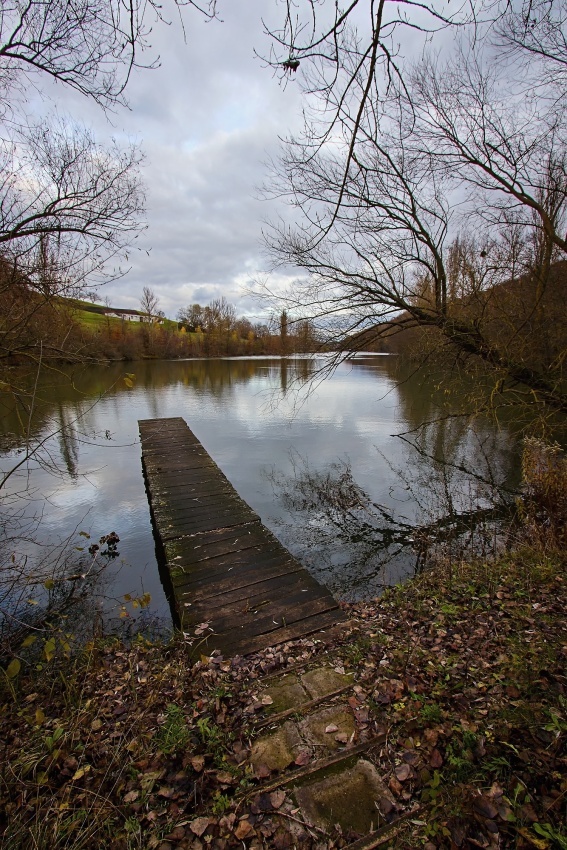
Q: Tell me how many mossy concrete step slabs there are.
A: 5